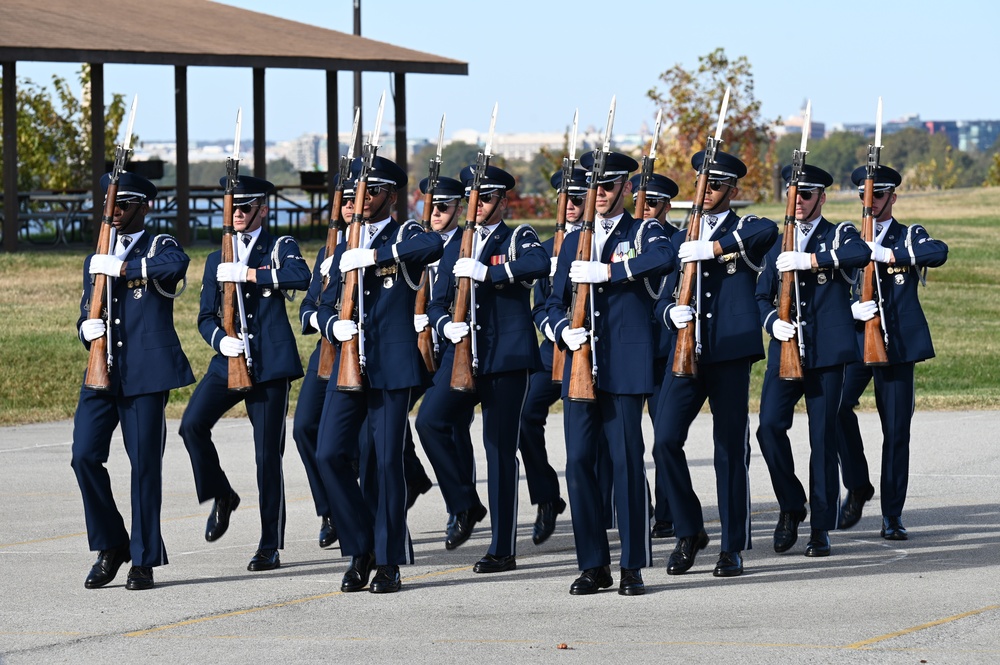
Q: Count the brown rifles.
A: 12